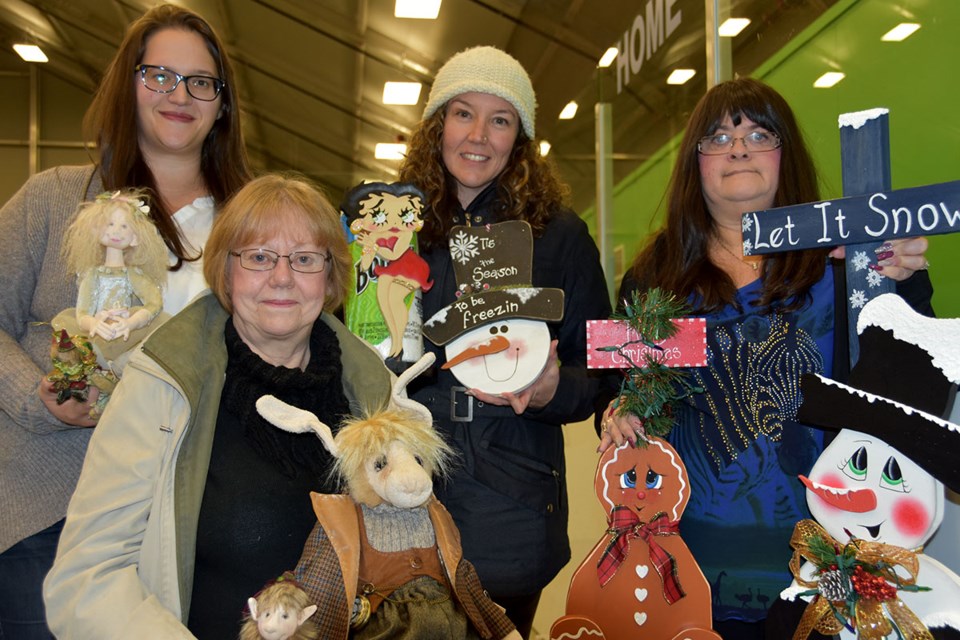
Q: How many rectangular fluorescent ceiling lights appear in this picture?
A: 11